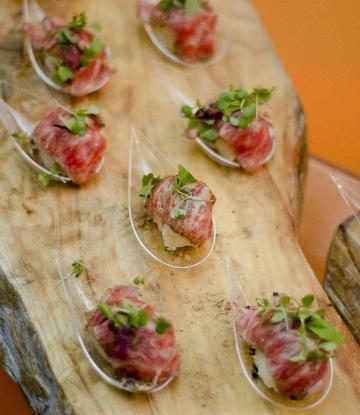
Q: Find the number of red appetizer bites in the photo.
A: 7